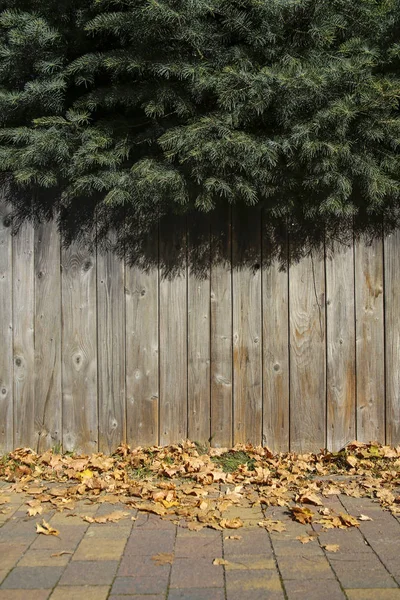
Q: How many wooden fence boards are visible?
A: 15